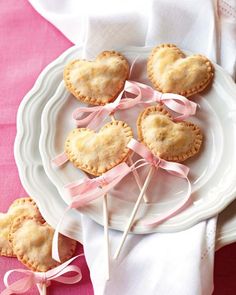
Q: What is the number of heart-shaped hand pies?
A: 6